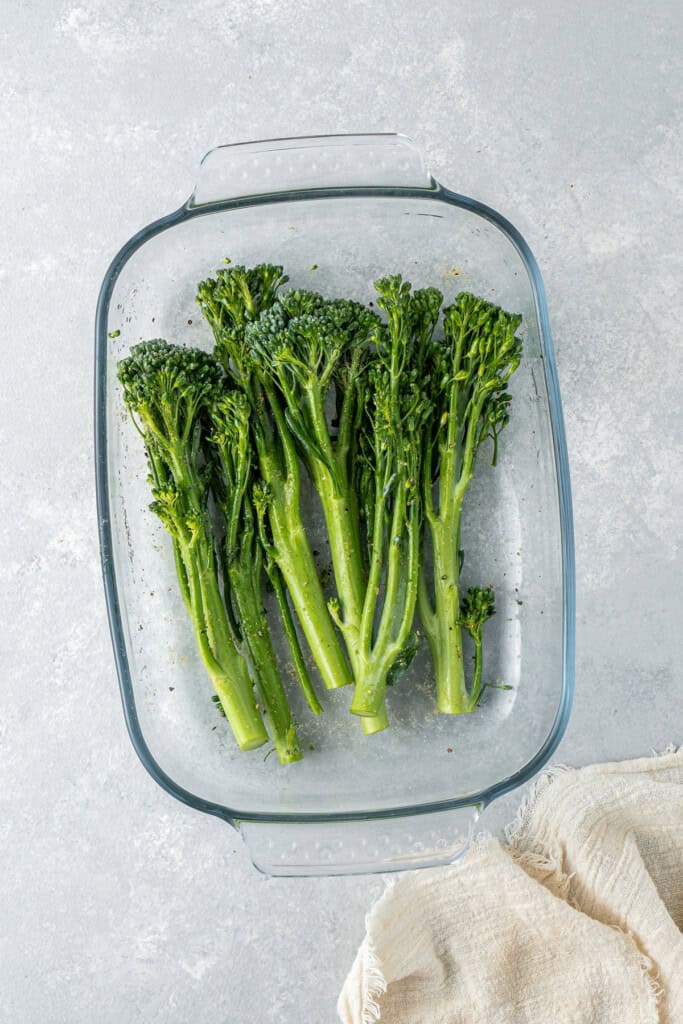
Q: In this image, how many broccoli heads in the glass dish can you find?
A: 6